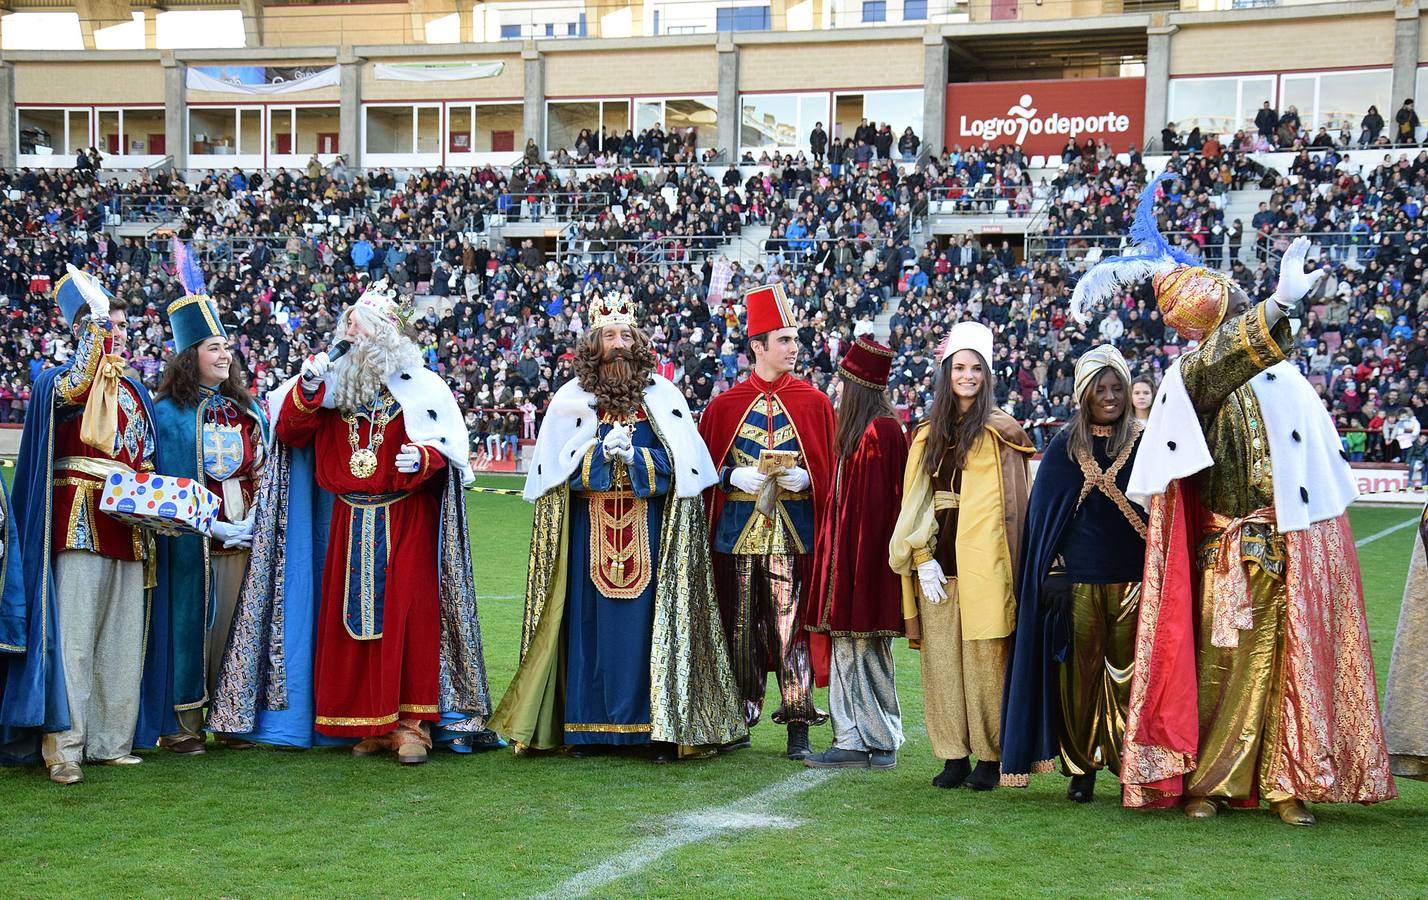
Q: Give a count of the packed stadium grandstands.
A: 1